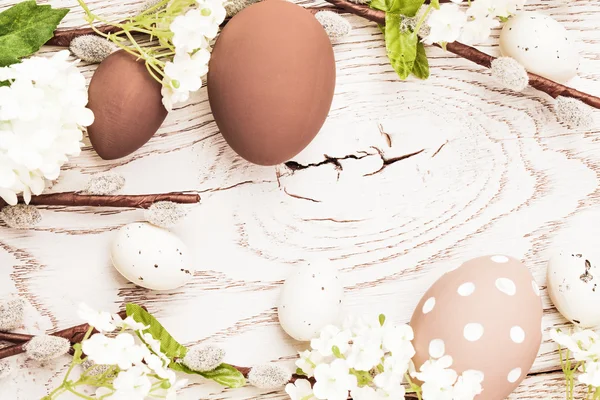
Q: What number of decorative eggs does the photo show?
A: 7